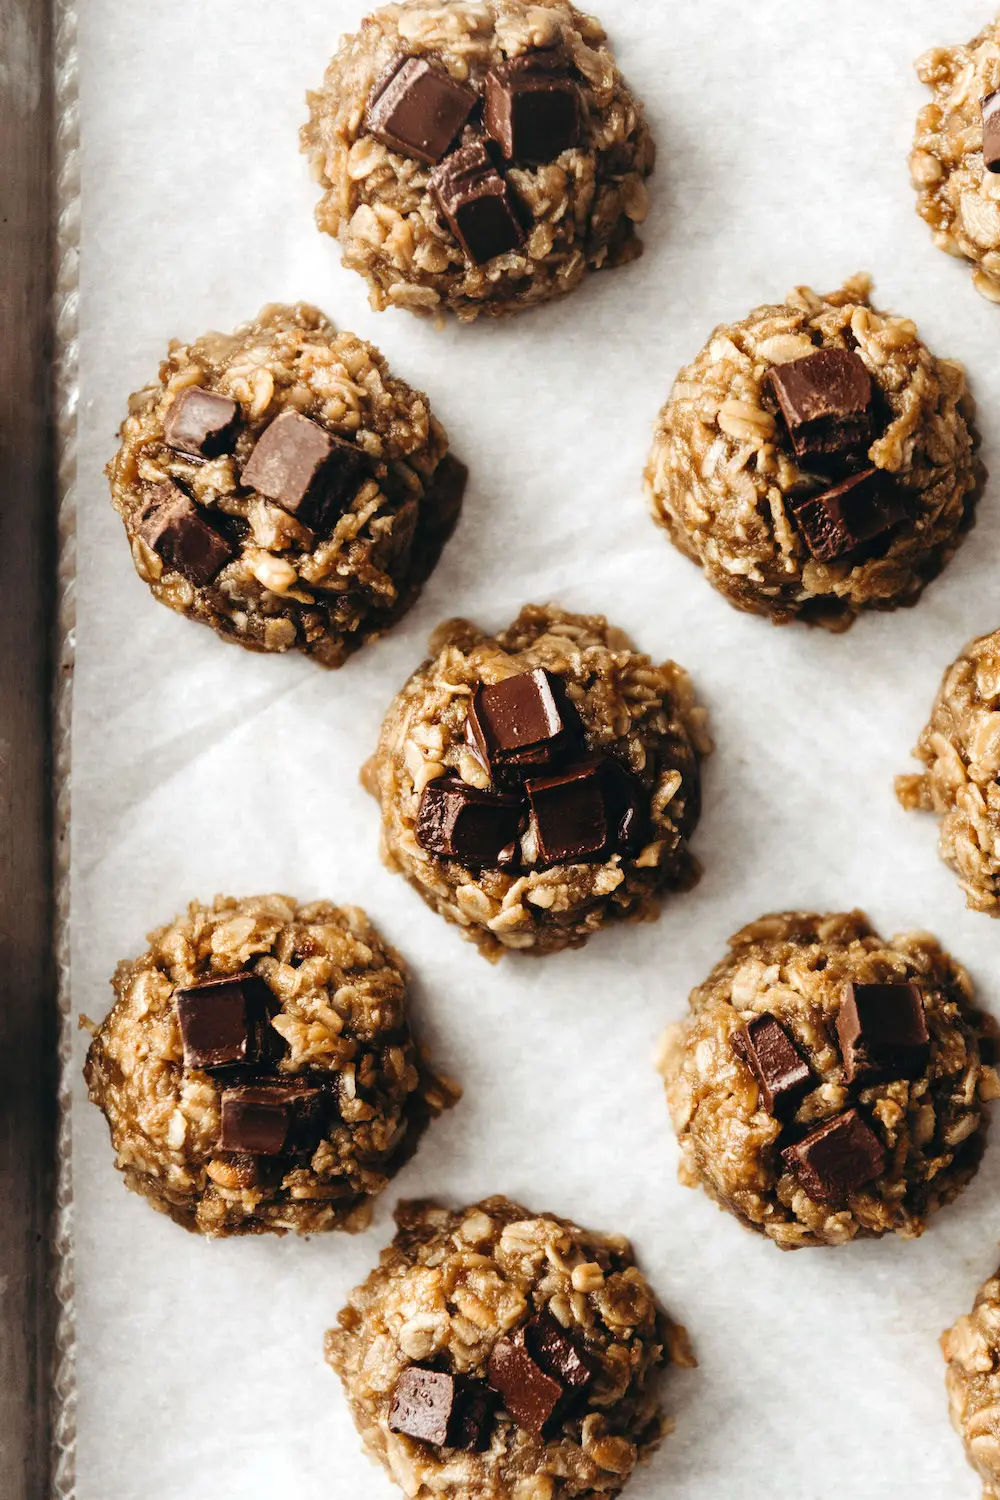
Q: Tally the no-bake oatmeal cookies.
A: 10